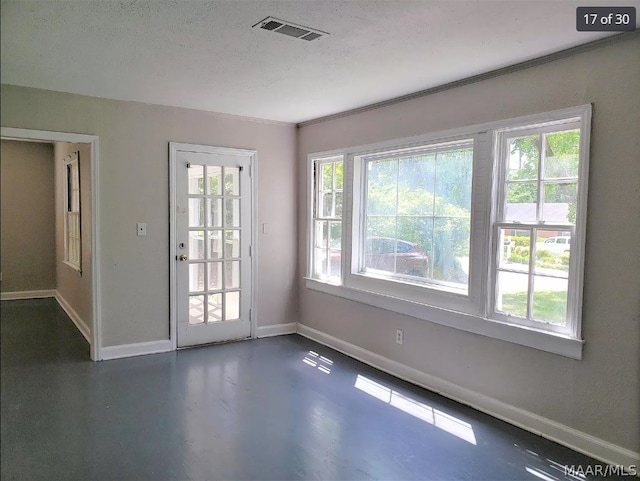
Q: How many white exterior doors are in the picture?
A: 1